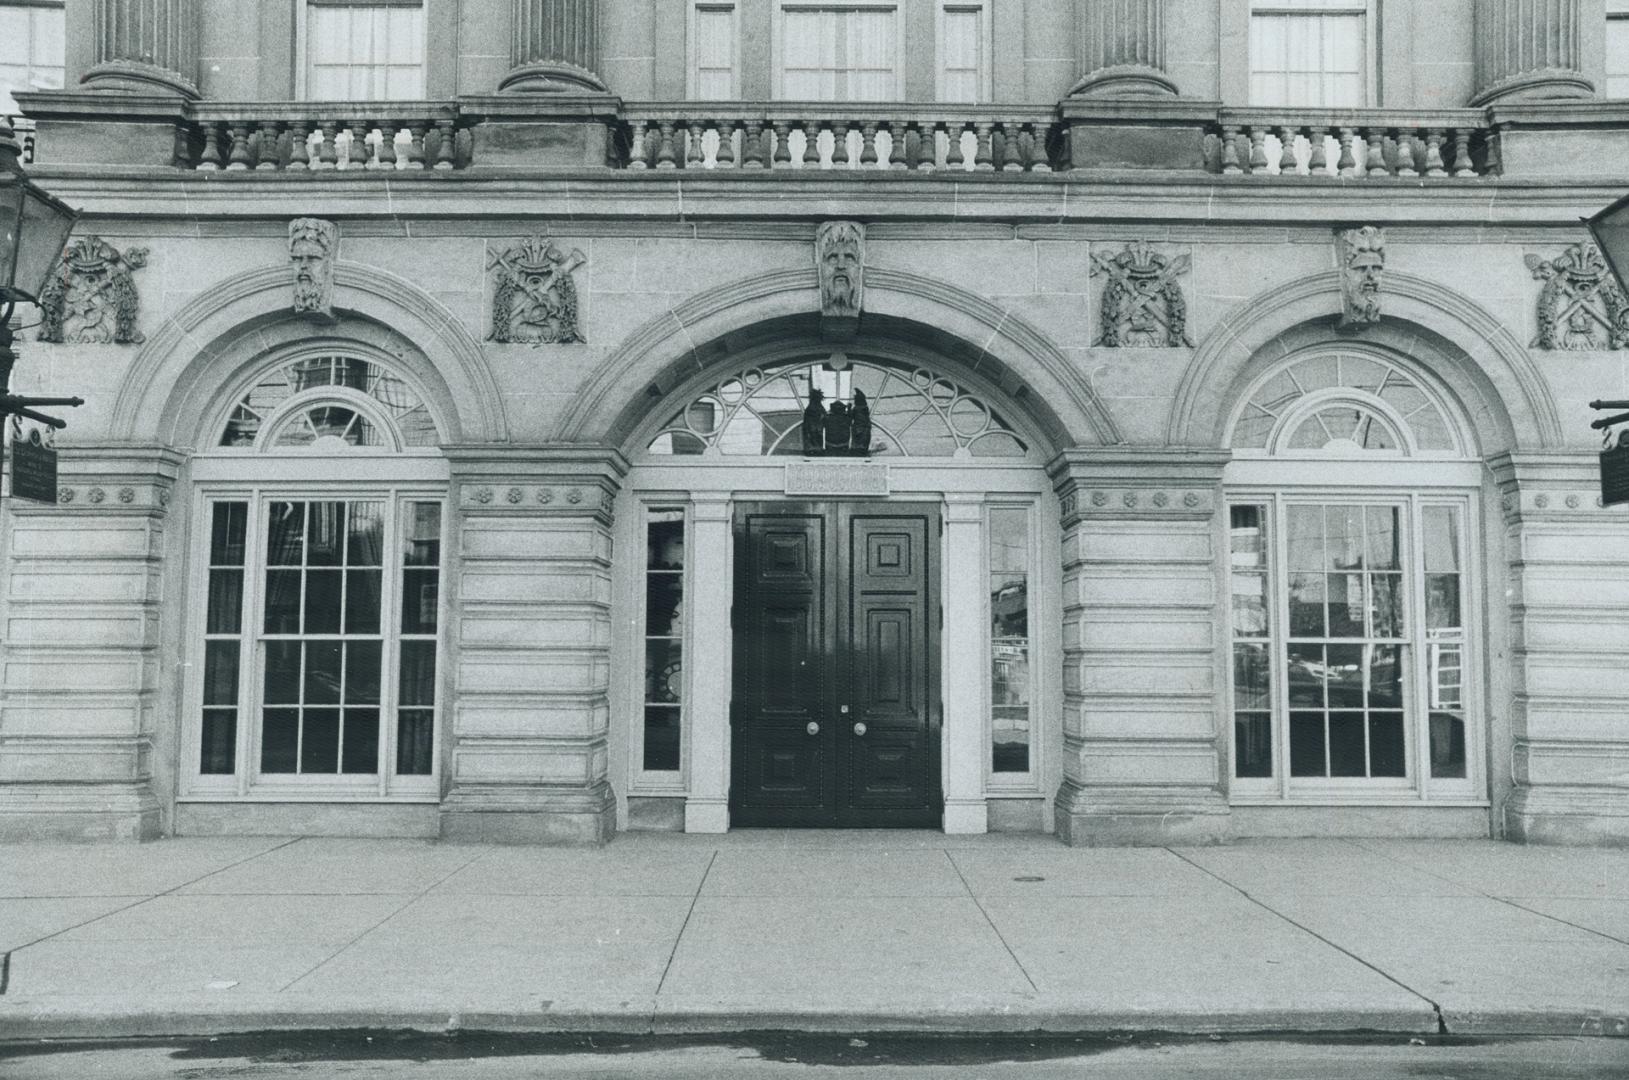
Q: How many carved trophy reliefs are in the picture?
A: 4